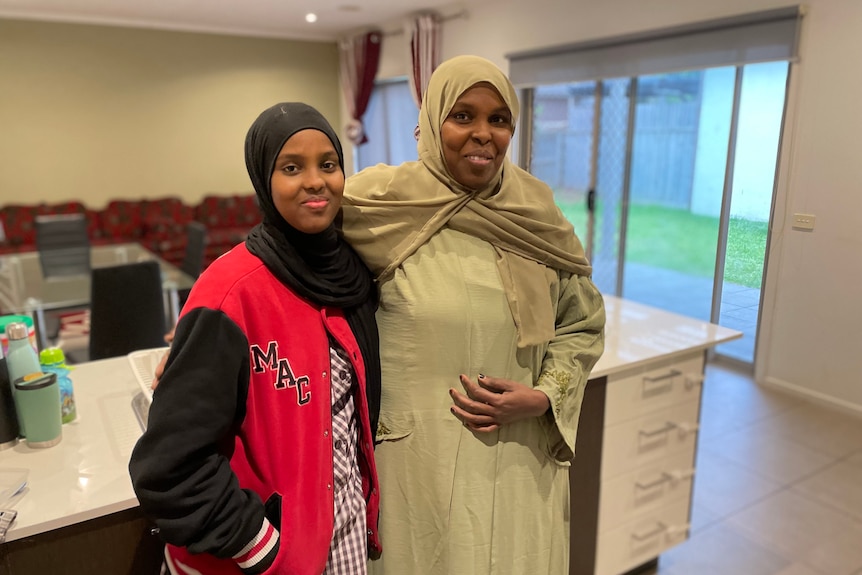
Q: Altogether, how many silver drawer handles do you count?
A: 4